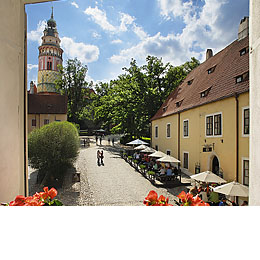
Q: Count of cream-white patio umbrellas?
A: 7